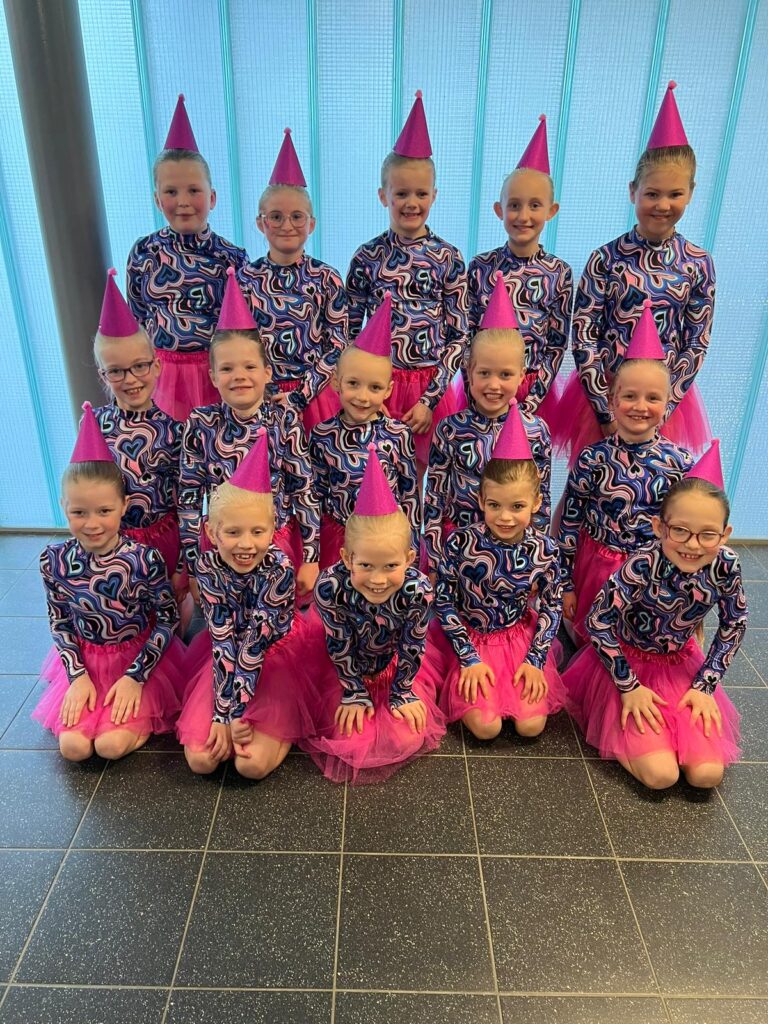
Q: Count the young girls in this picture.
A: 15